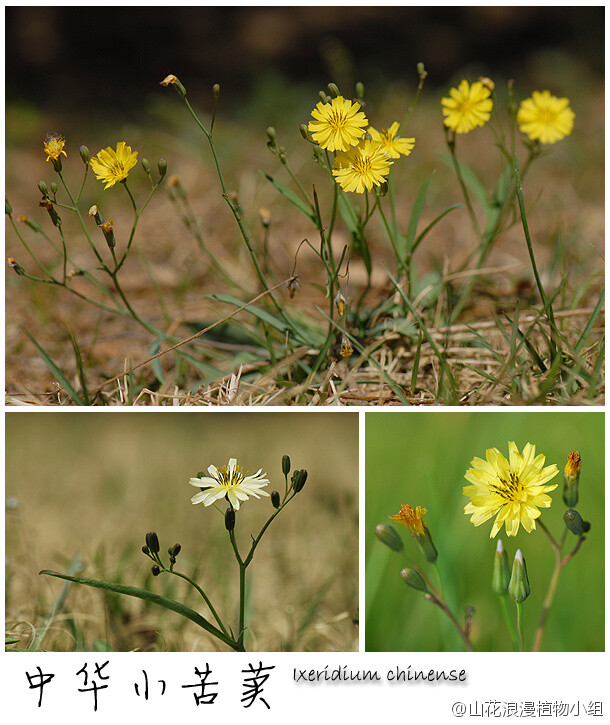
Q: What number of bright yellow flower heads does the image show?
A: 7